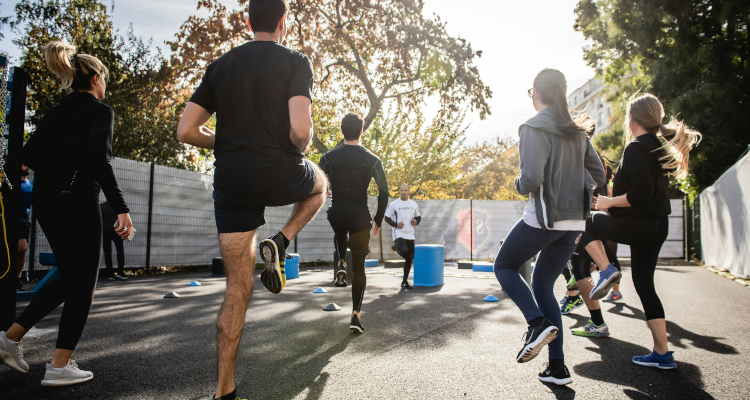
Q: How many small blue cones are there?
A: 3